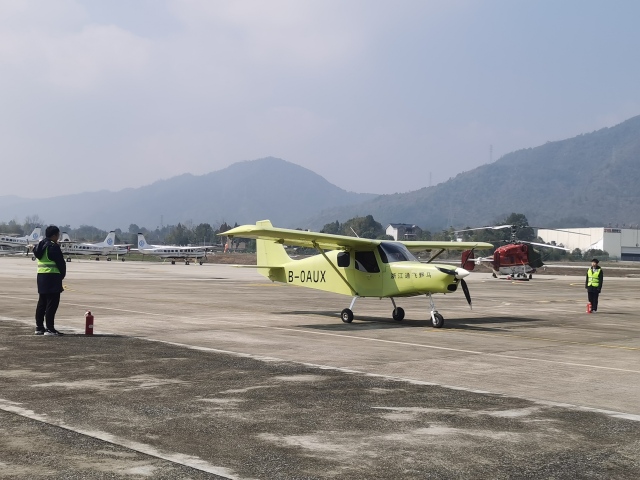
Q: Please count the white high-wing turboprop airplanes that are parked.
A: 4